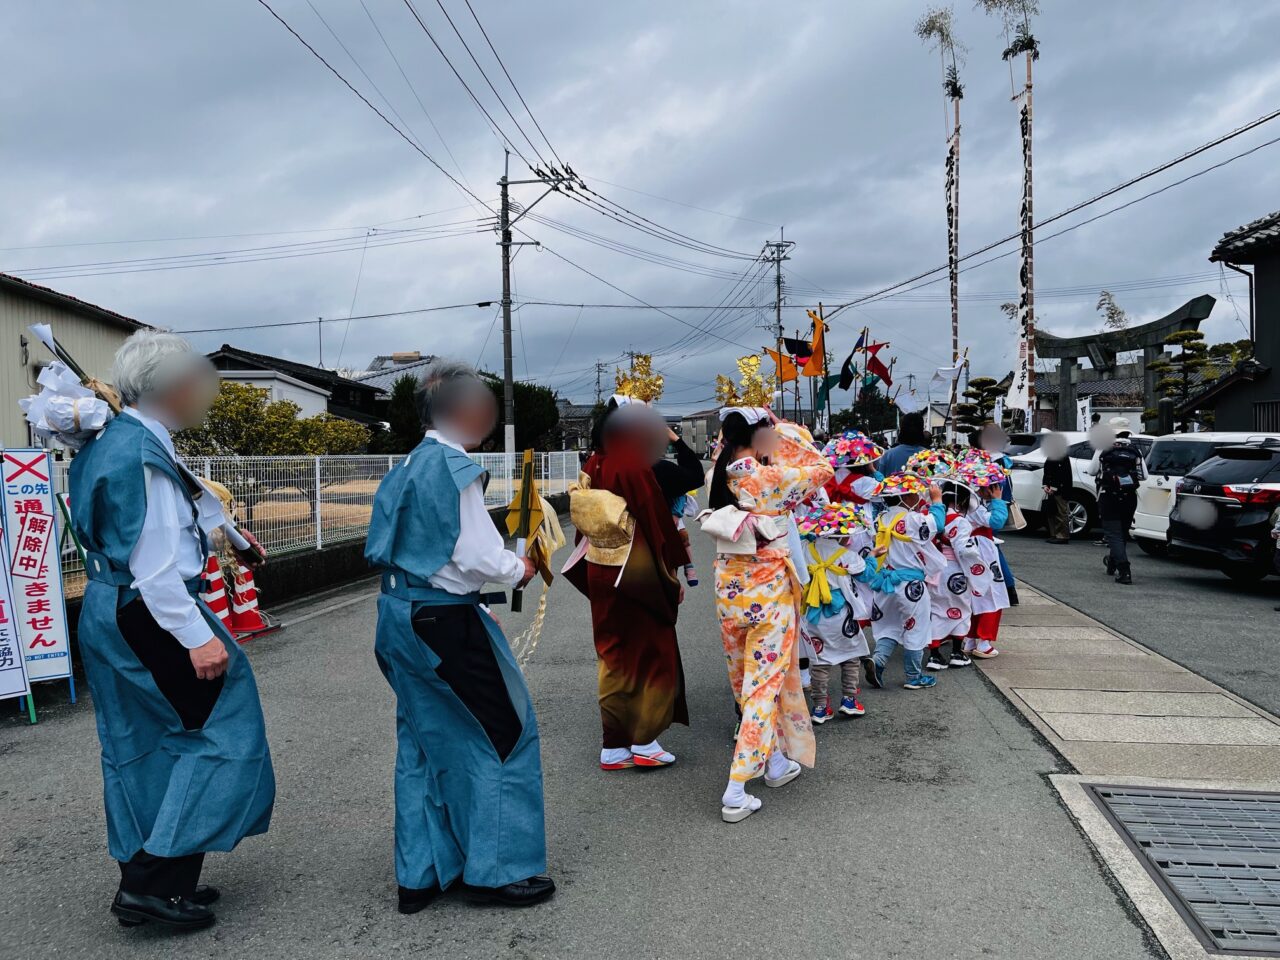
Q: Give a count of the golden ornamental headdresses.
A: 2